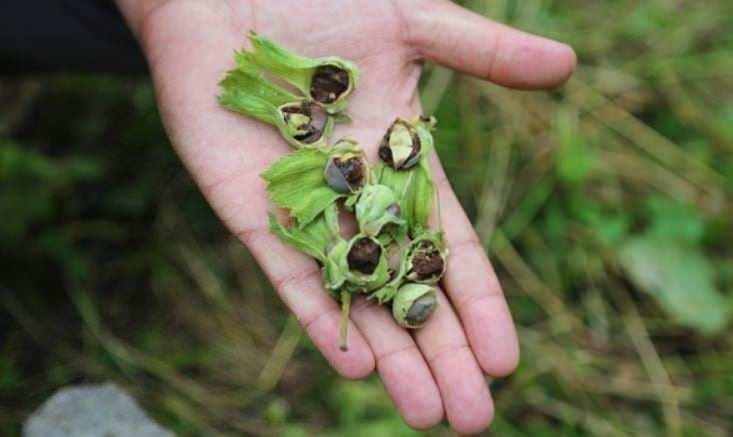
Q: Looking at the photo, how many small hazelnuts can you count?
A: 8